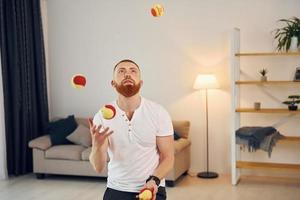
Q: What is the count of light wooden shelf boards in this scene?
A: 5